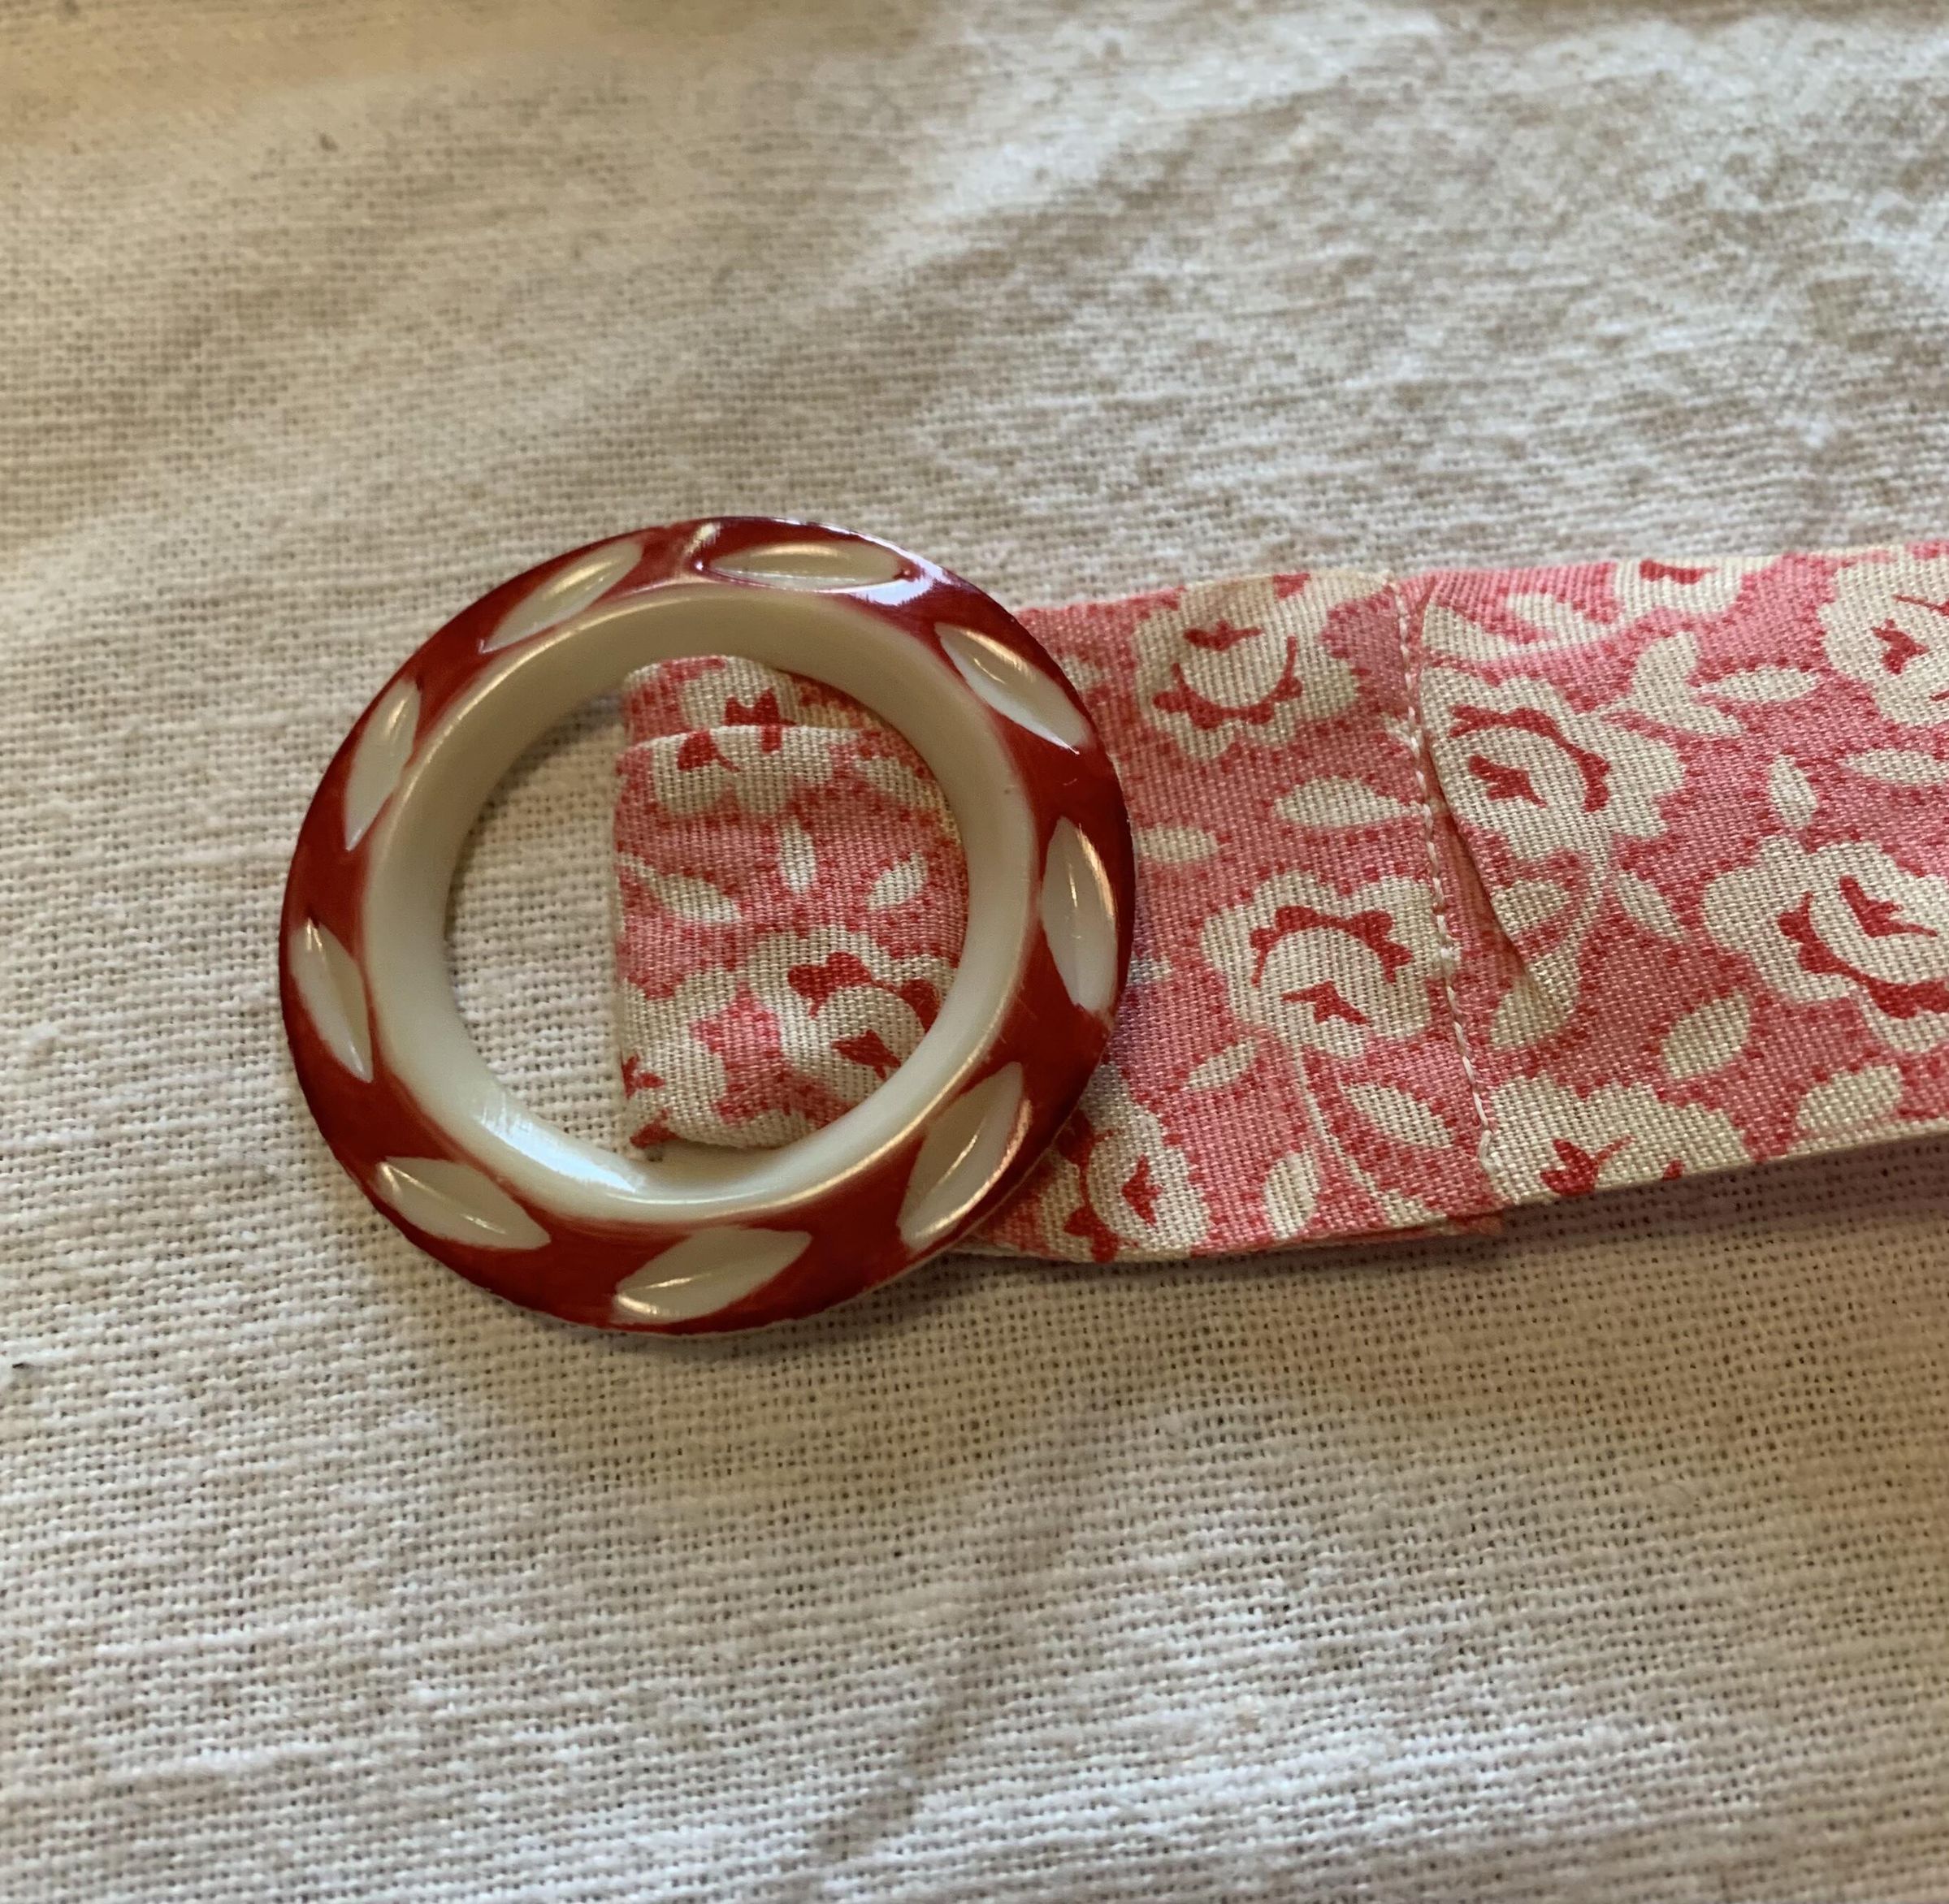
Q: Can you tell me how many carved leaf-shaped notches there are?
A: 9